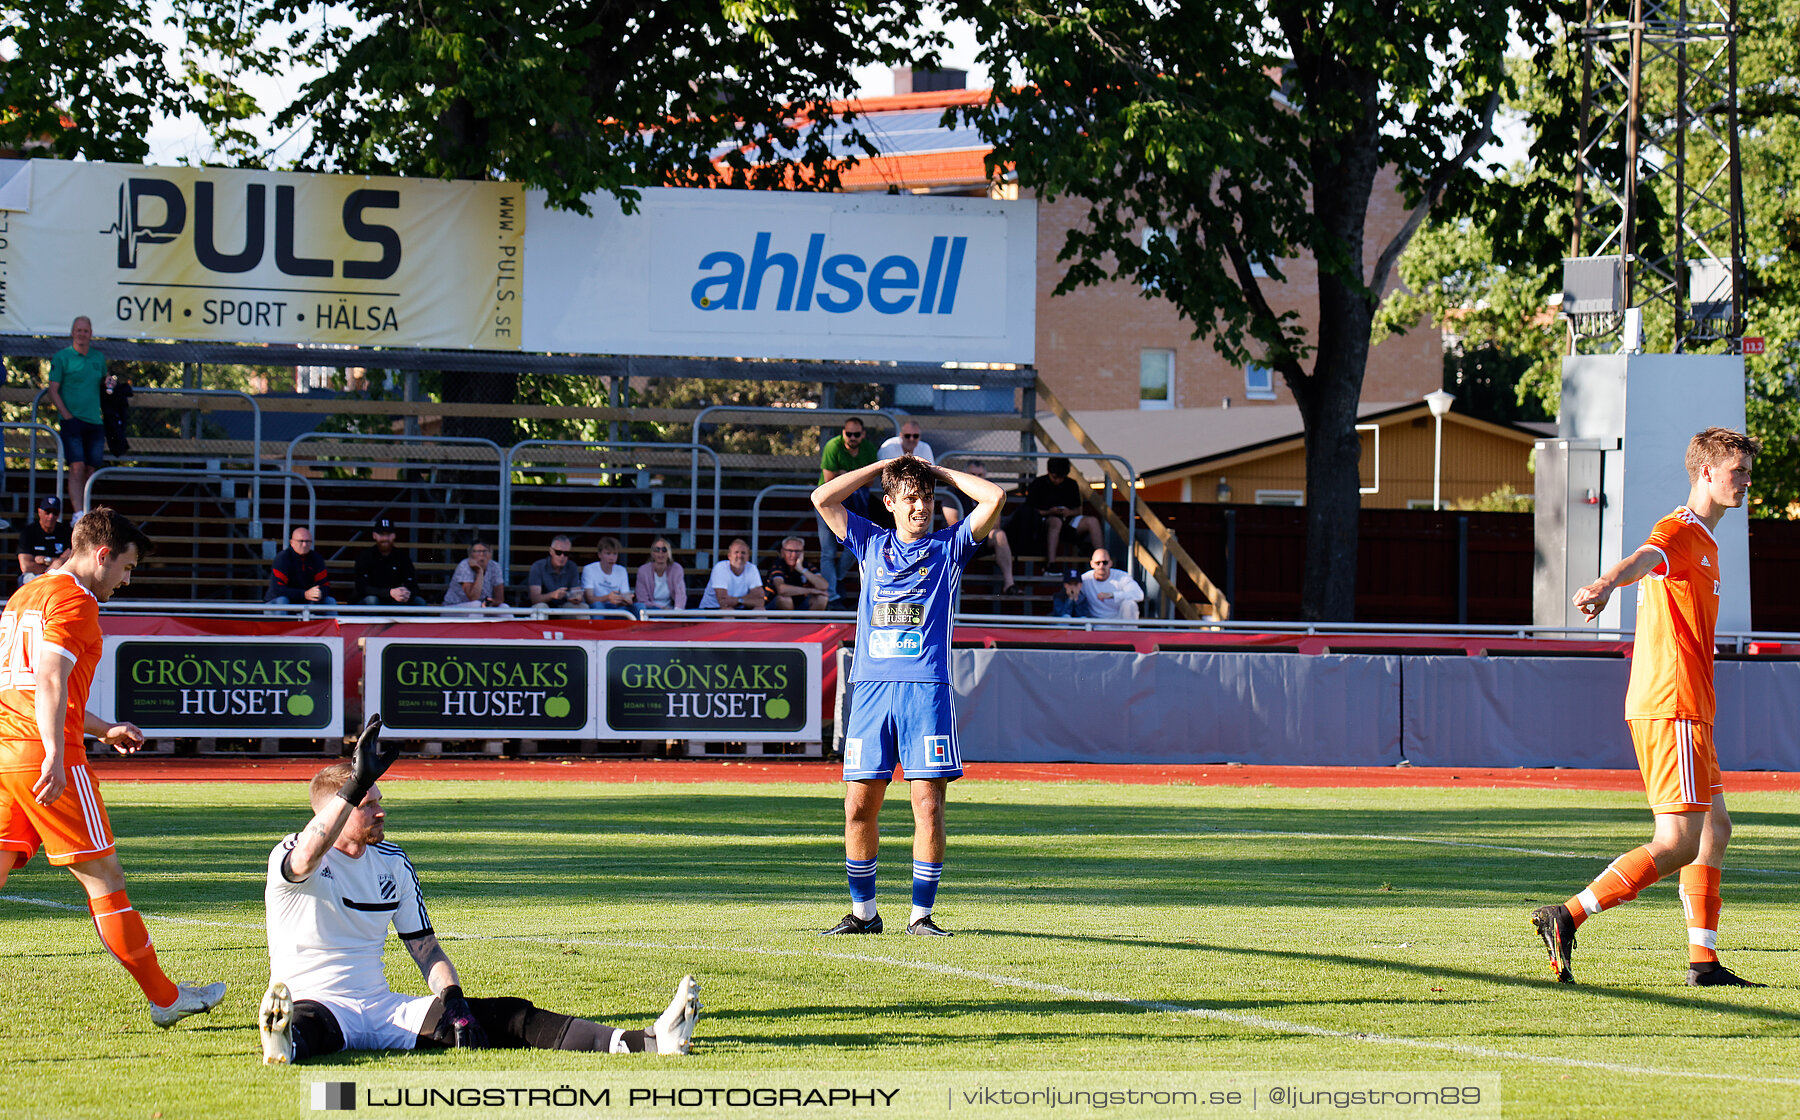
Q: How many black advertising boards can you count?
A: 3